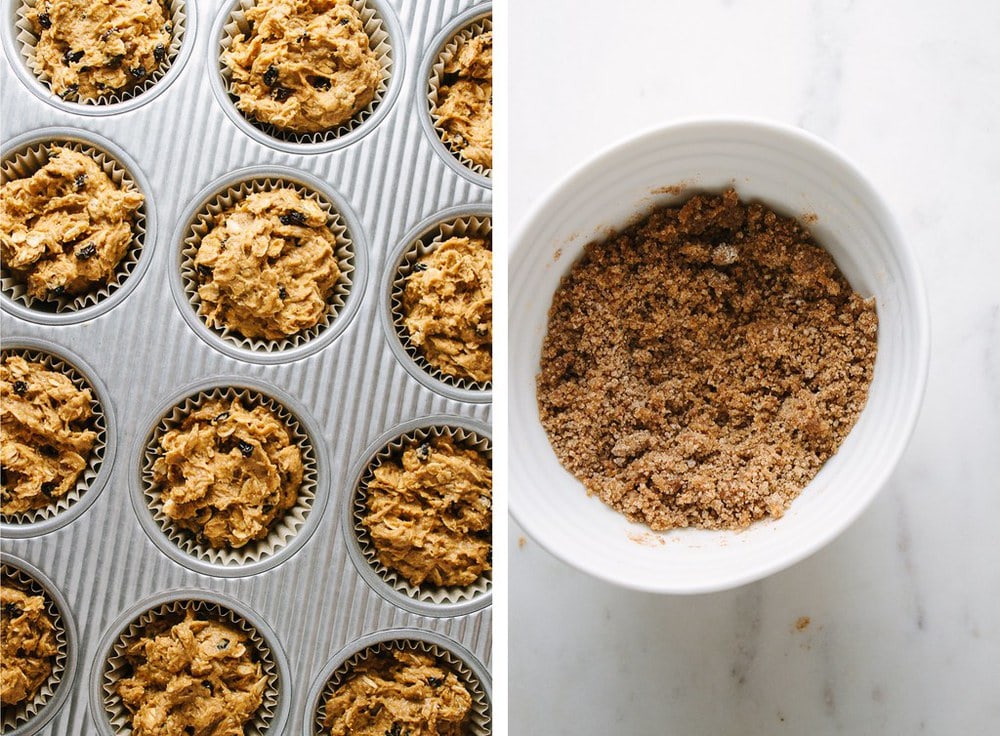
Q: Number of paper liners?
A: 12